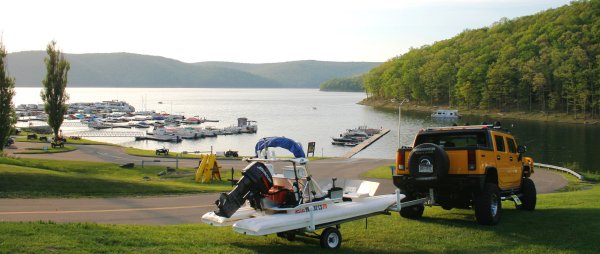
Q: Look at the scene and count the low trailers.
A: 1